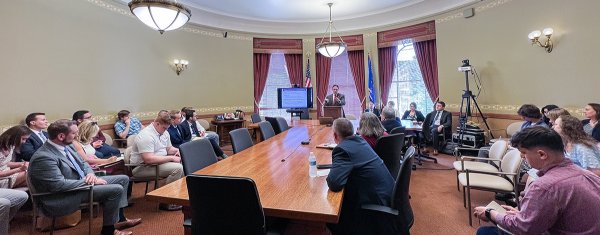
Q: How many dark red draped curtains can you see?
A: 6